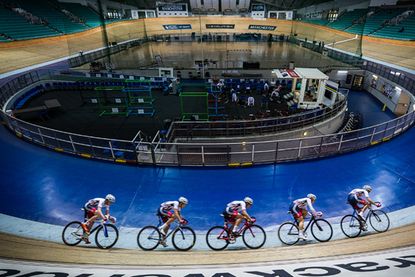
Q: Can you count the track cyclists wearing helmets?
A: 5